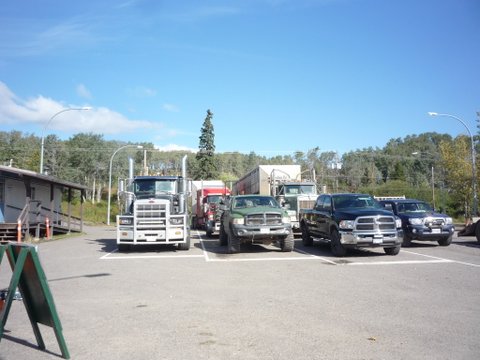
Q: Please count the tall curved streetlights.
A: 3